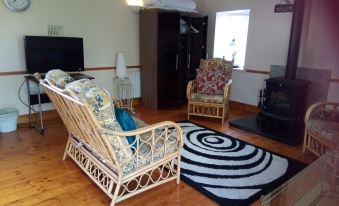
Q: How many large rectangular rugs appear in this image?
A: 1